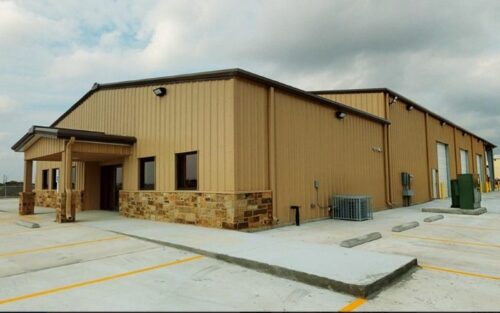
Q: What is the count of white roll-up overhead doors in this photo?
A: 3